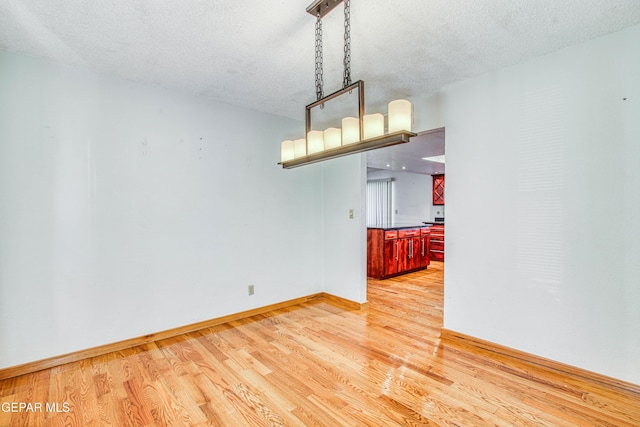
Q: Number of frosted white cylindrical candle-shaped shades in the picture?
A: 7